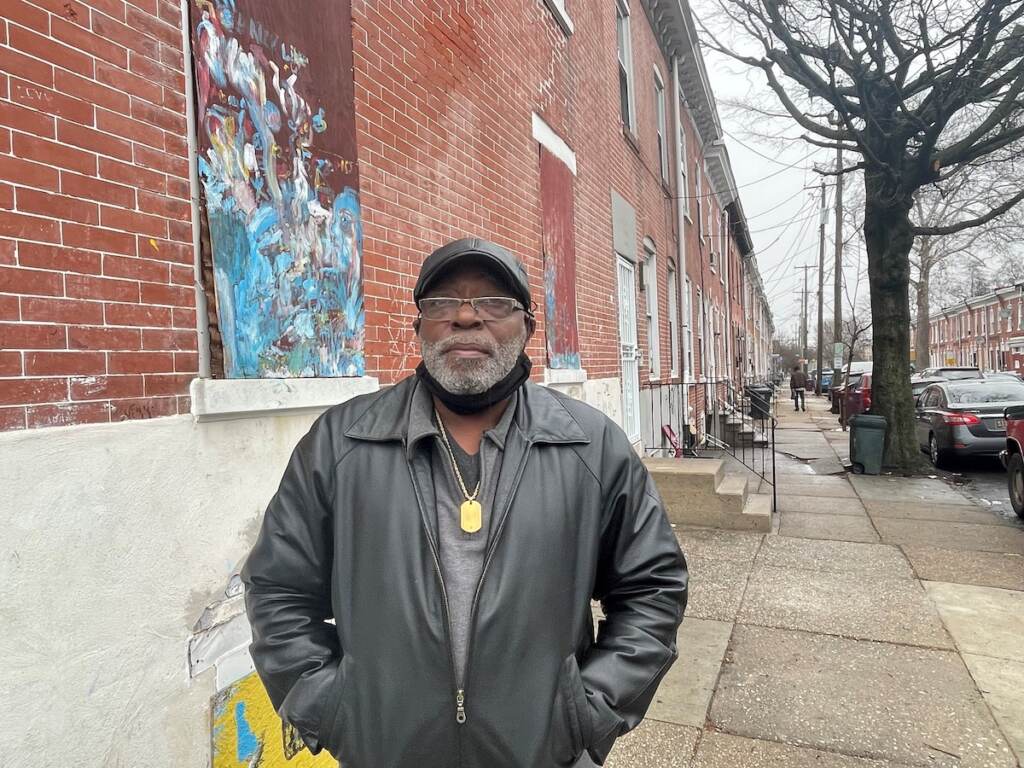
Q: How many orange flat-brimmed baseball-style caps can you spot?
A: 0